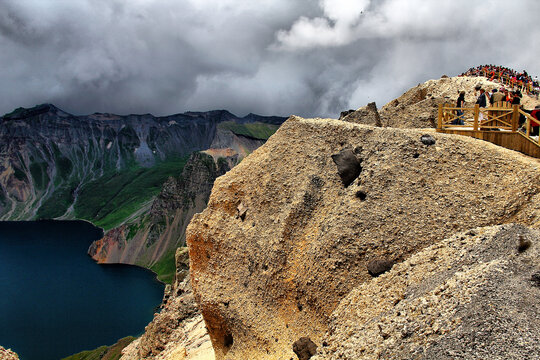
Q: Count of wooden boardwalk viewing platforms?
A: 1